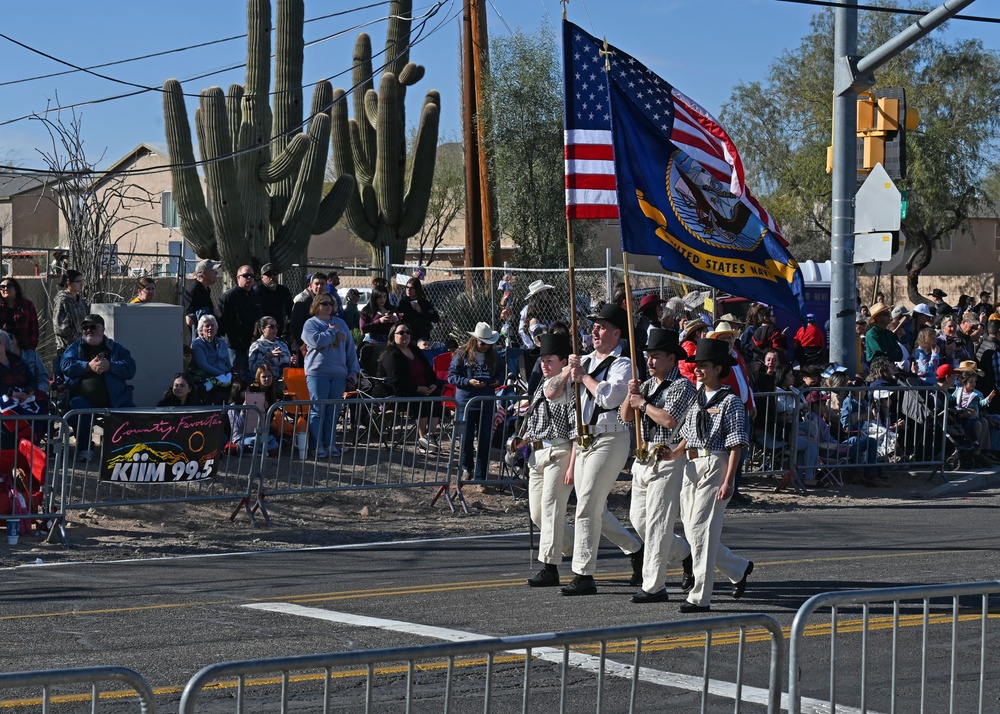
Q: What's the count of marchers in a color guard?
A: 4